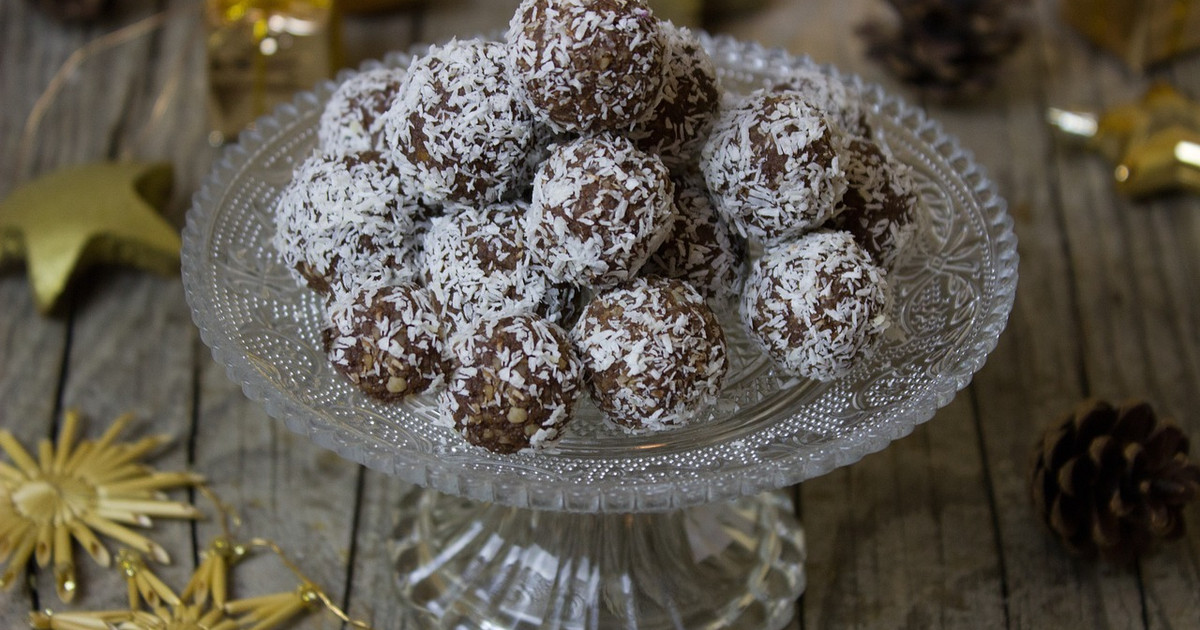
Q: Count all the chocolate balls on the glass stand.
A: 15